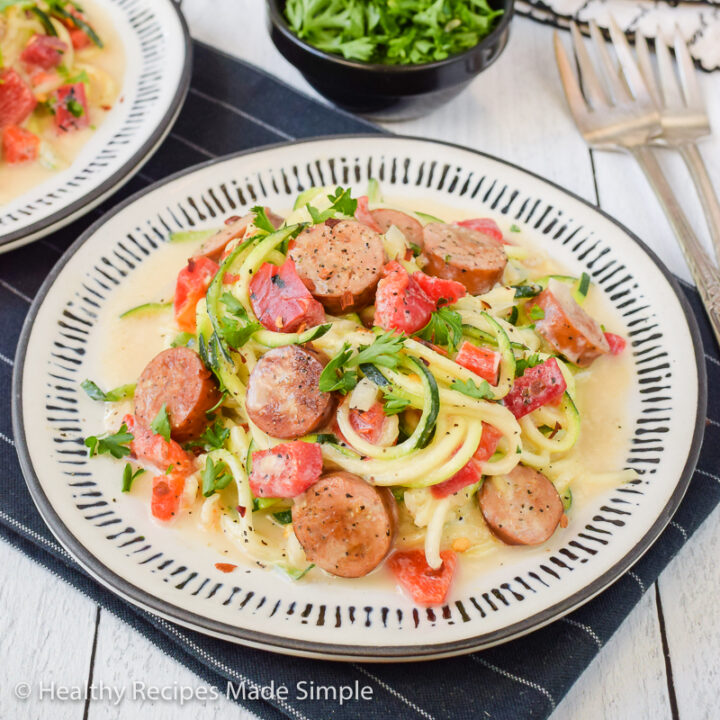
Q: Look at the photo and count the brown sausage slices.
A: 9